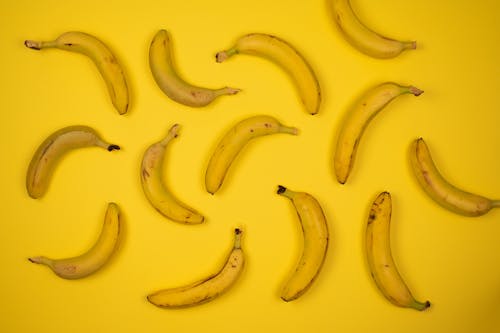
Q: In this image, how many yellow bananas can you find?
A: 13